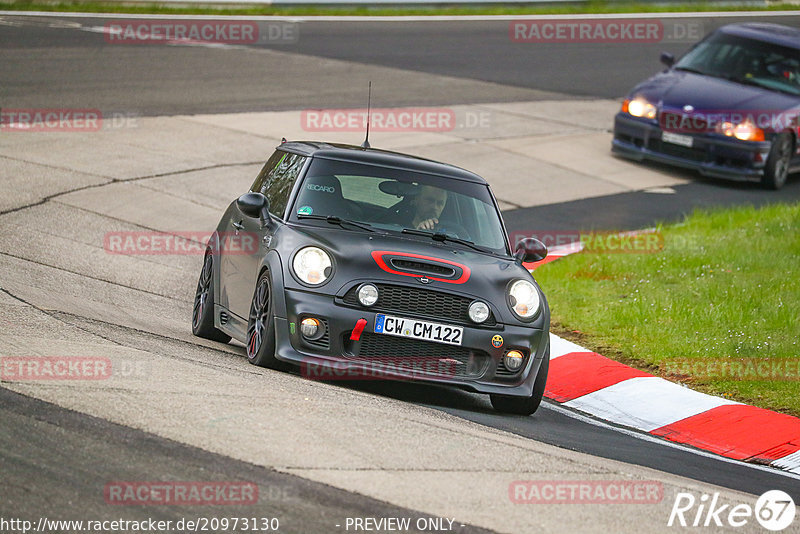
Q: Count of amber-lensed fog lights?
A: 2